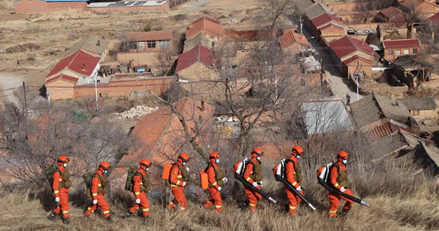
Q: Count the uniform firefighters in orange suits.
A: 8